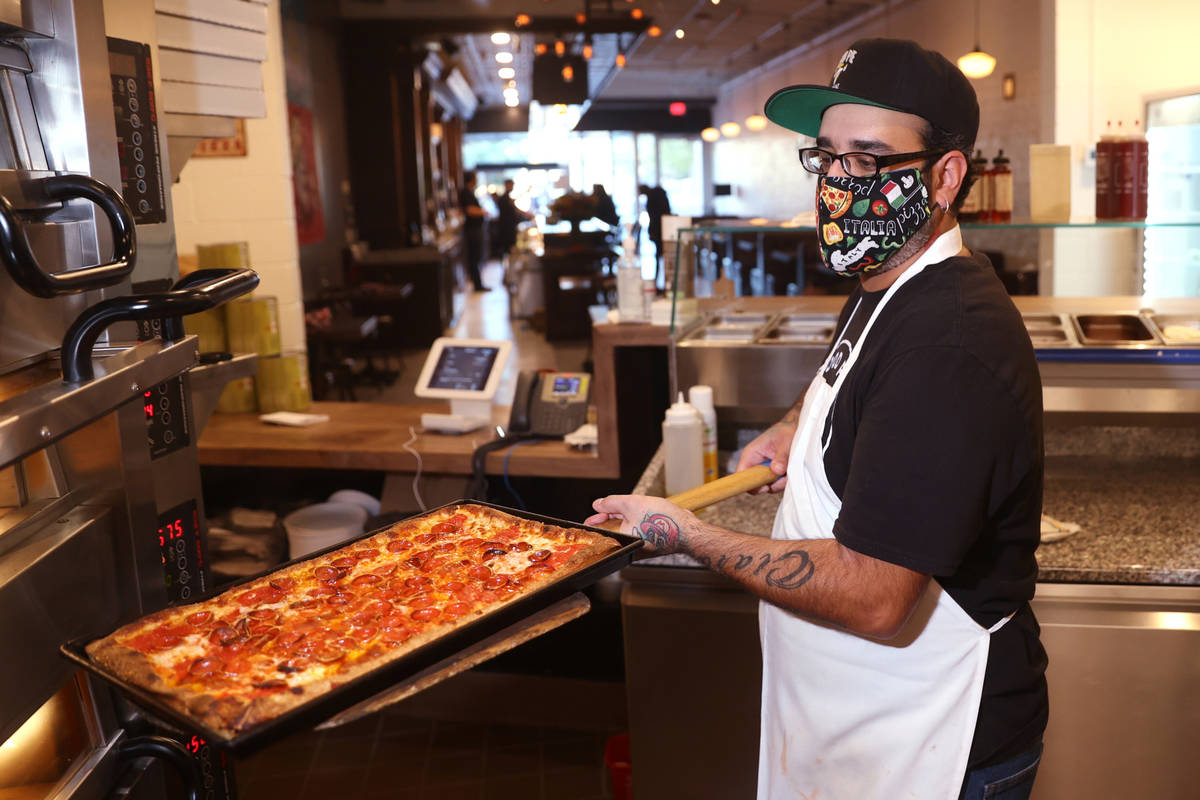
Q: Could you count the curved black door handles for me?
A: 3